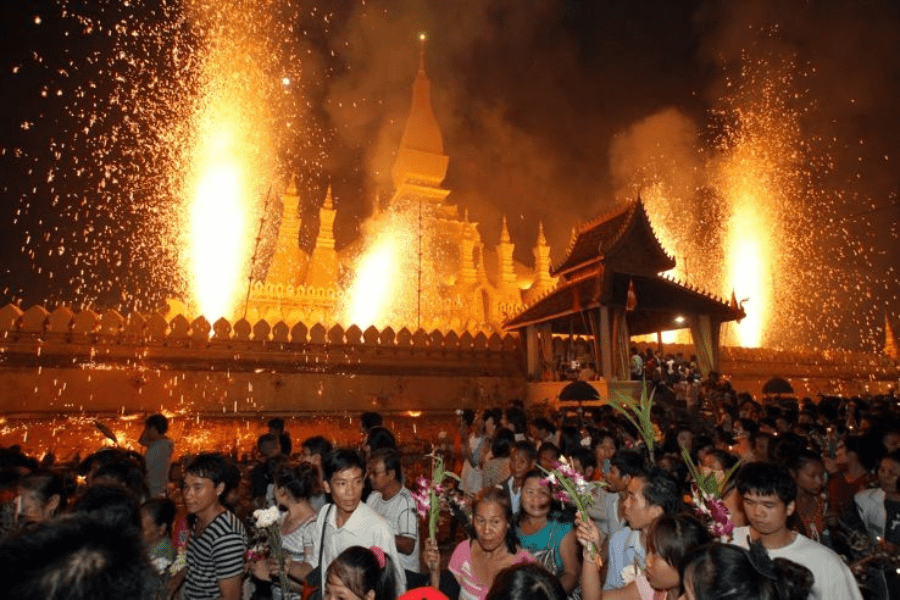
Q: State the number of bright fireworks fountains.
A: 4